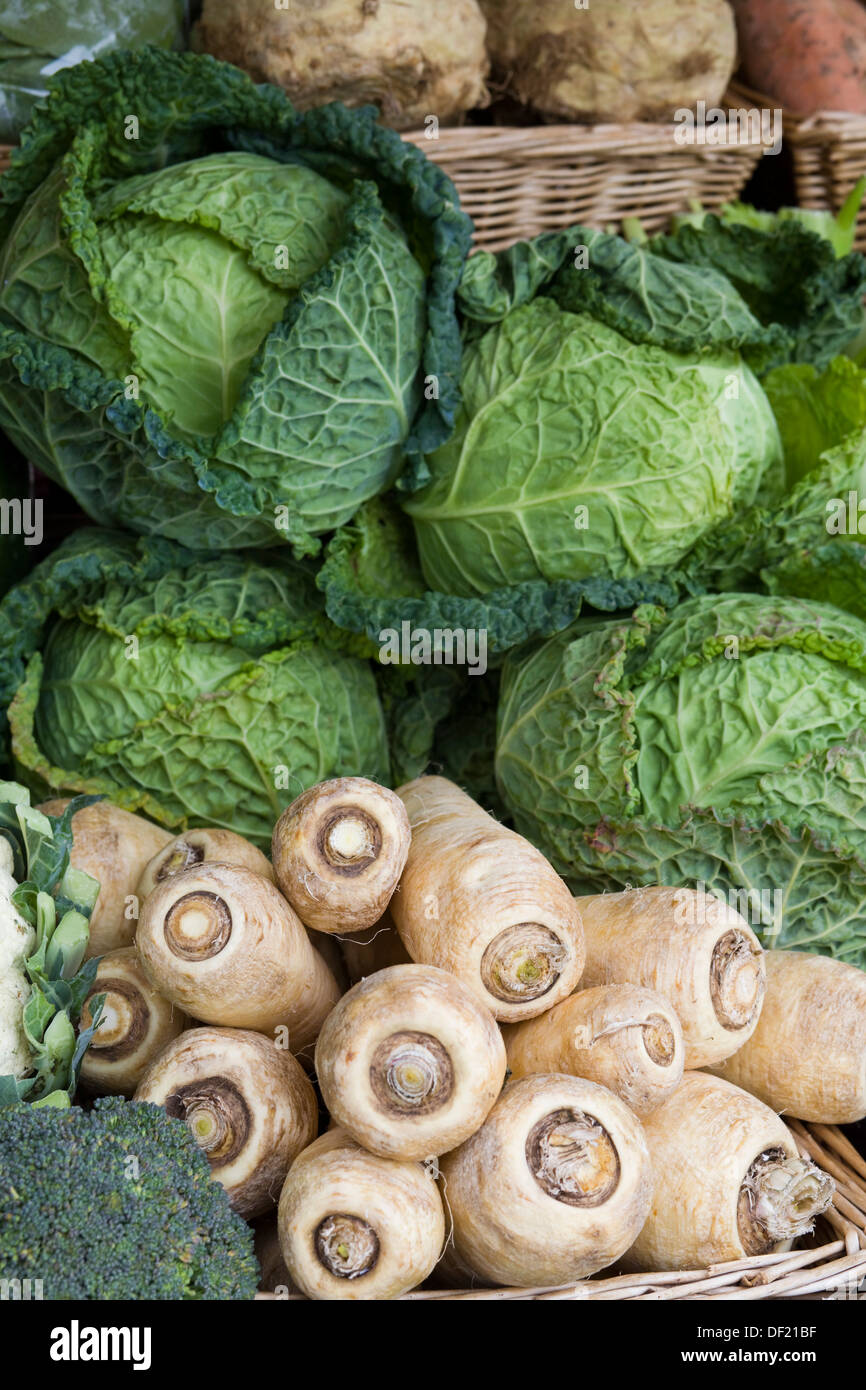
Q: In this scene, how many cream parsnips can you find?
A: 14